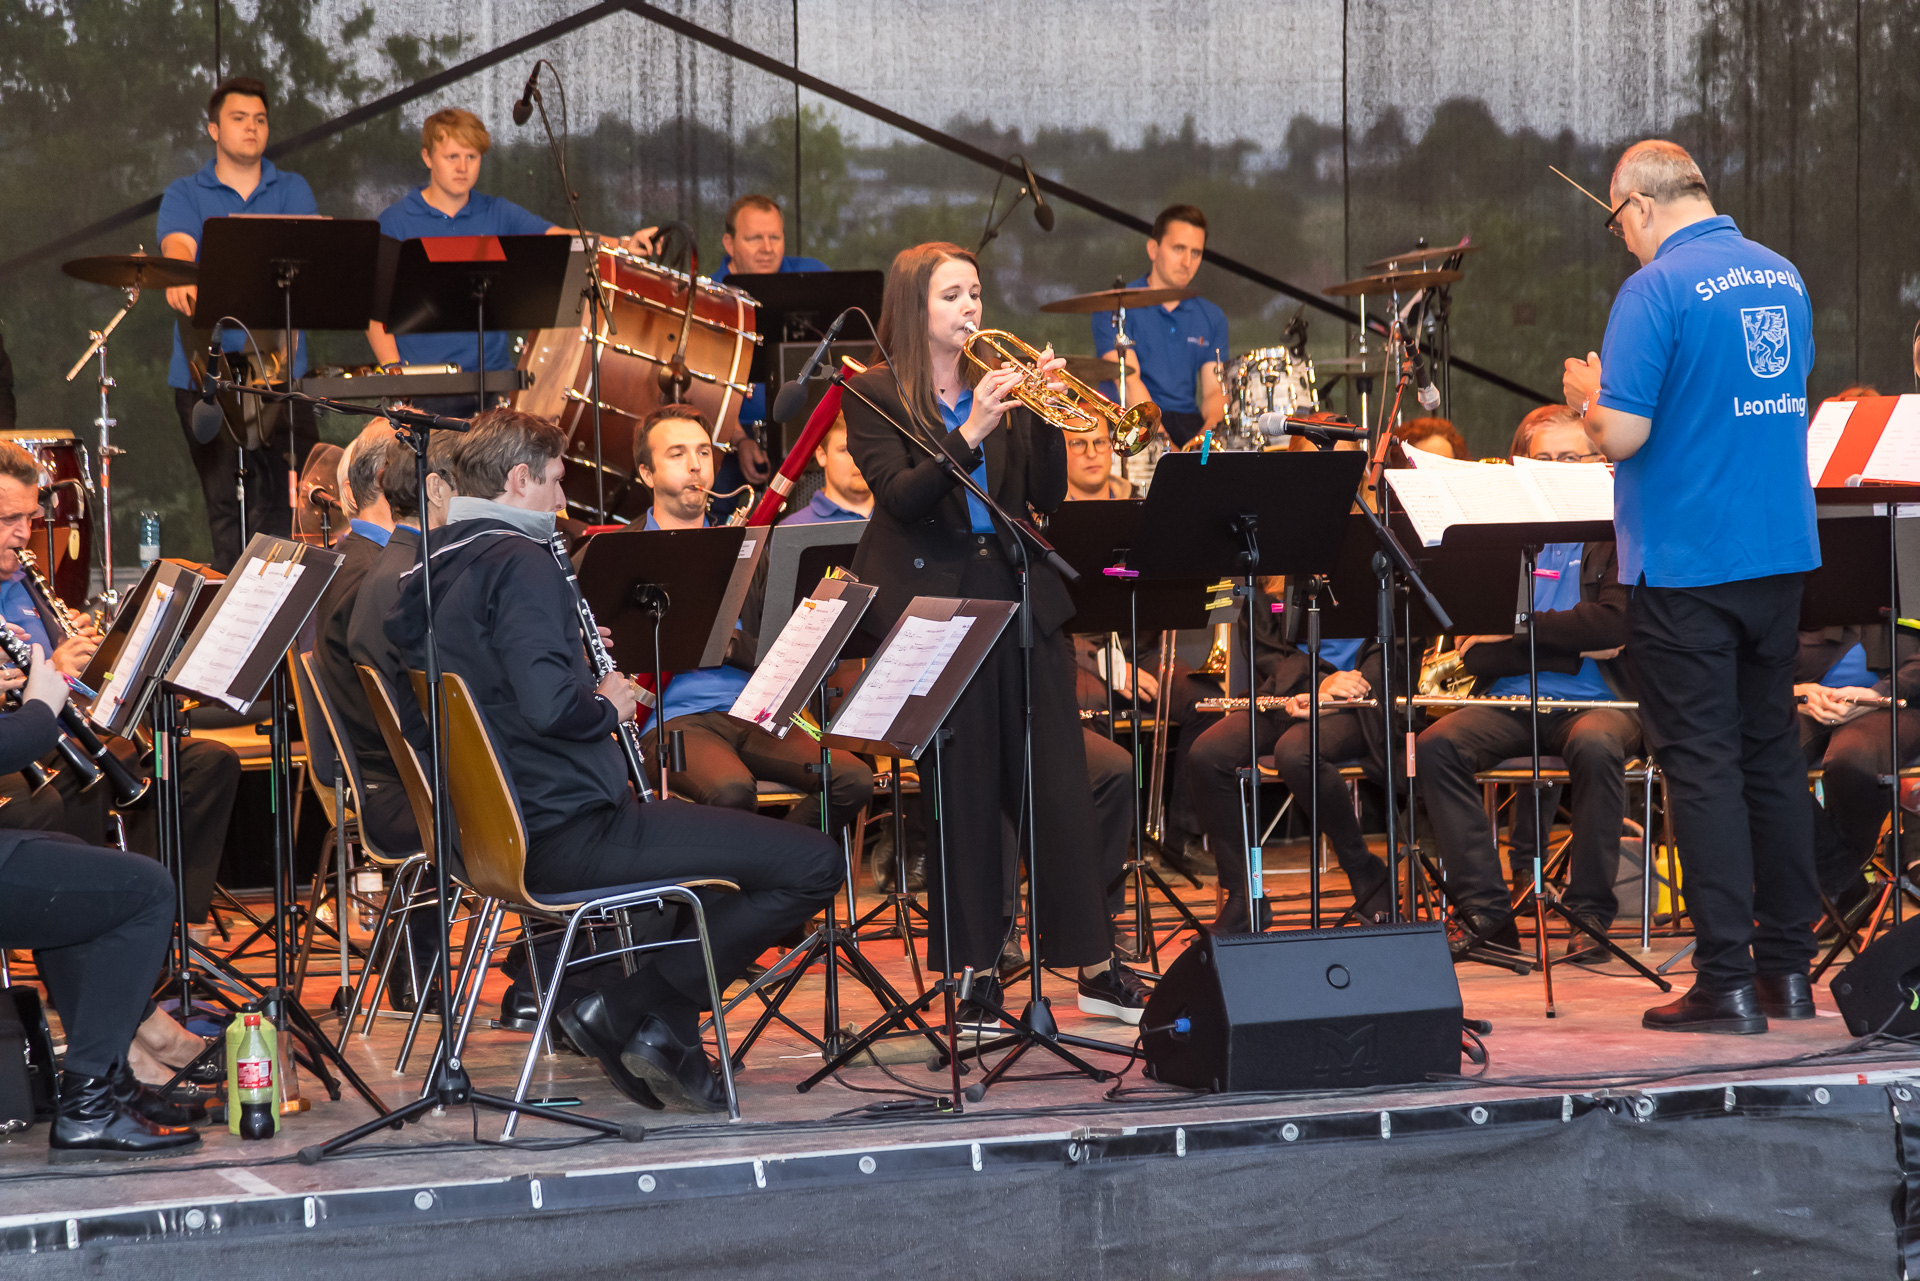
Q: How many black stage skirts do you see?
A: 1